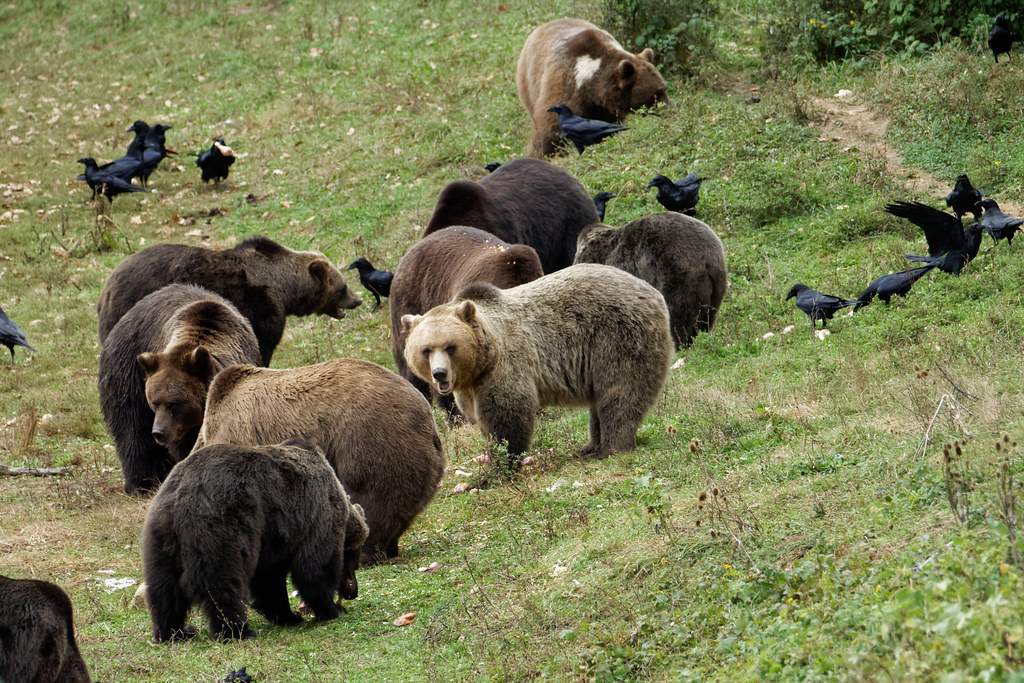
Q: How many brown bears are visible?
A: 10